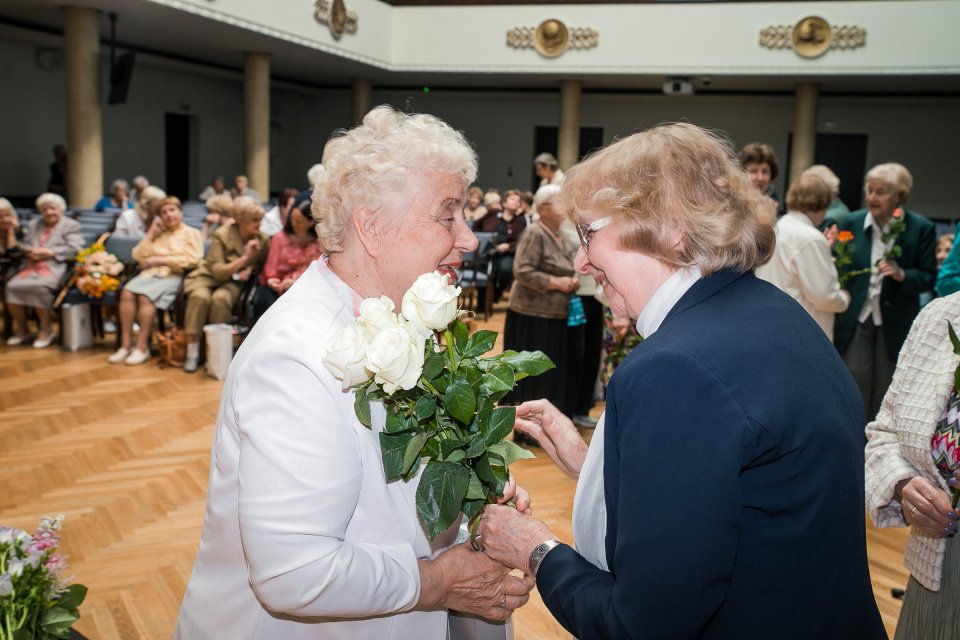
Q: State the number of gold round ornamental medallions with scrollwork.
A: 3